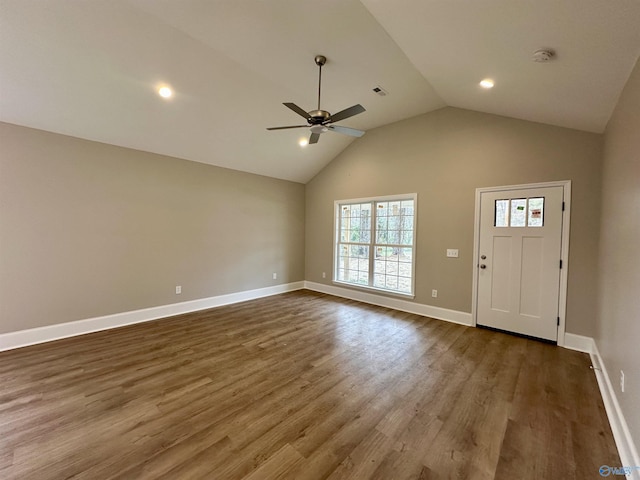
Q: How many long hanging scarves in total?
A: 0